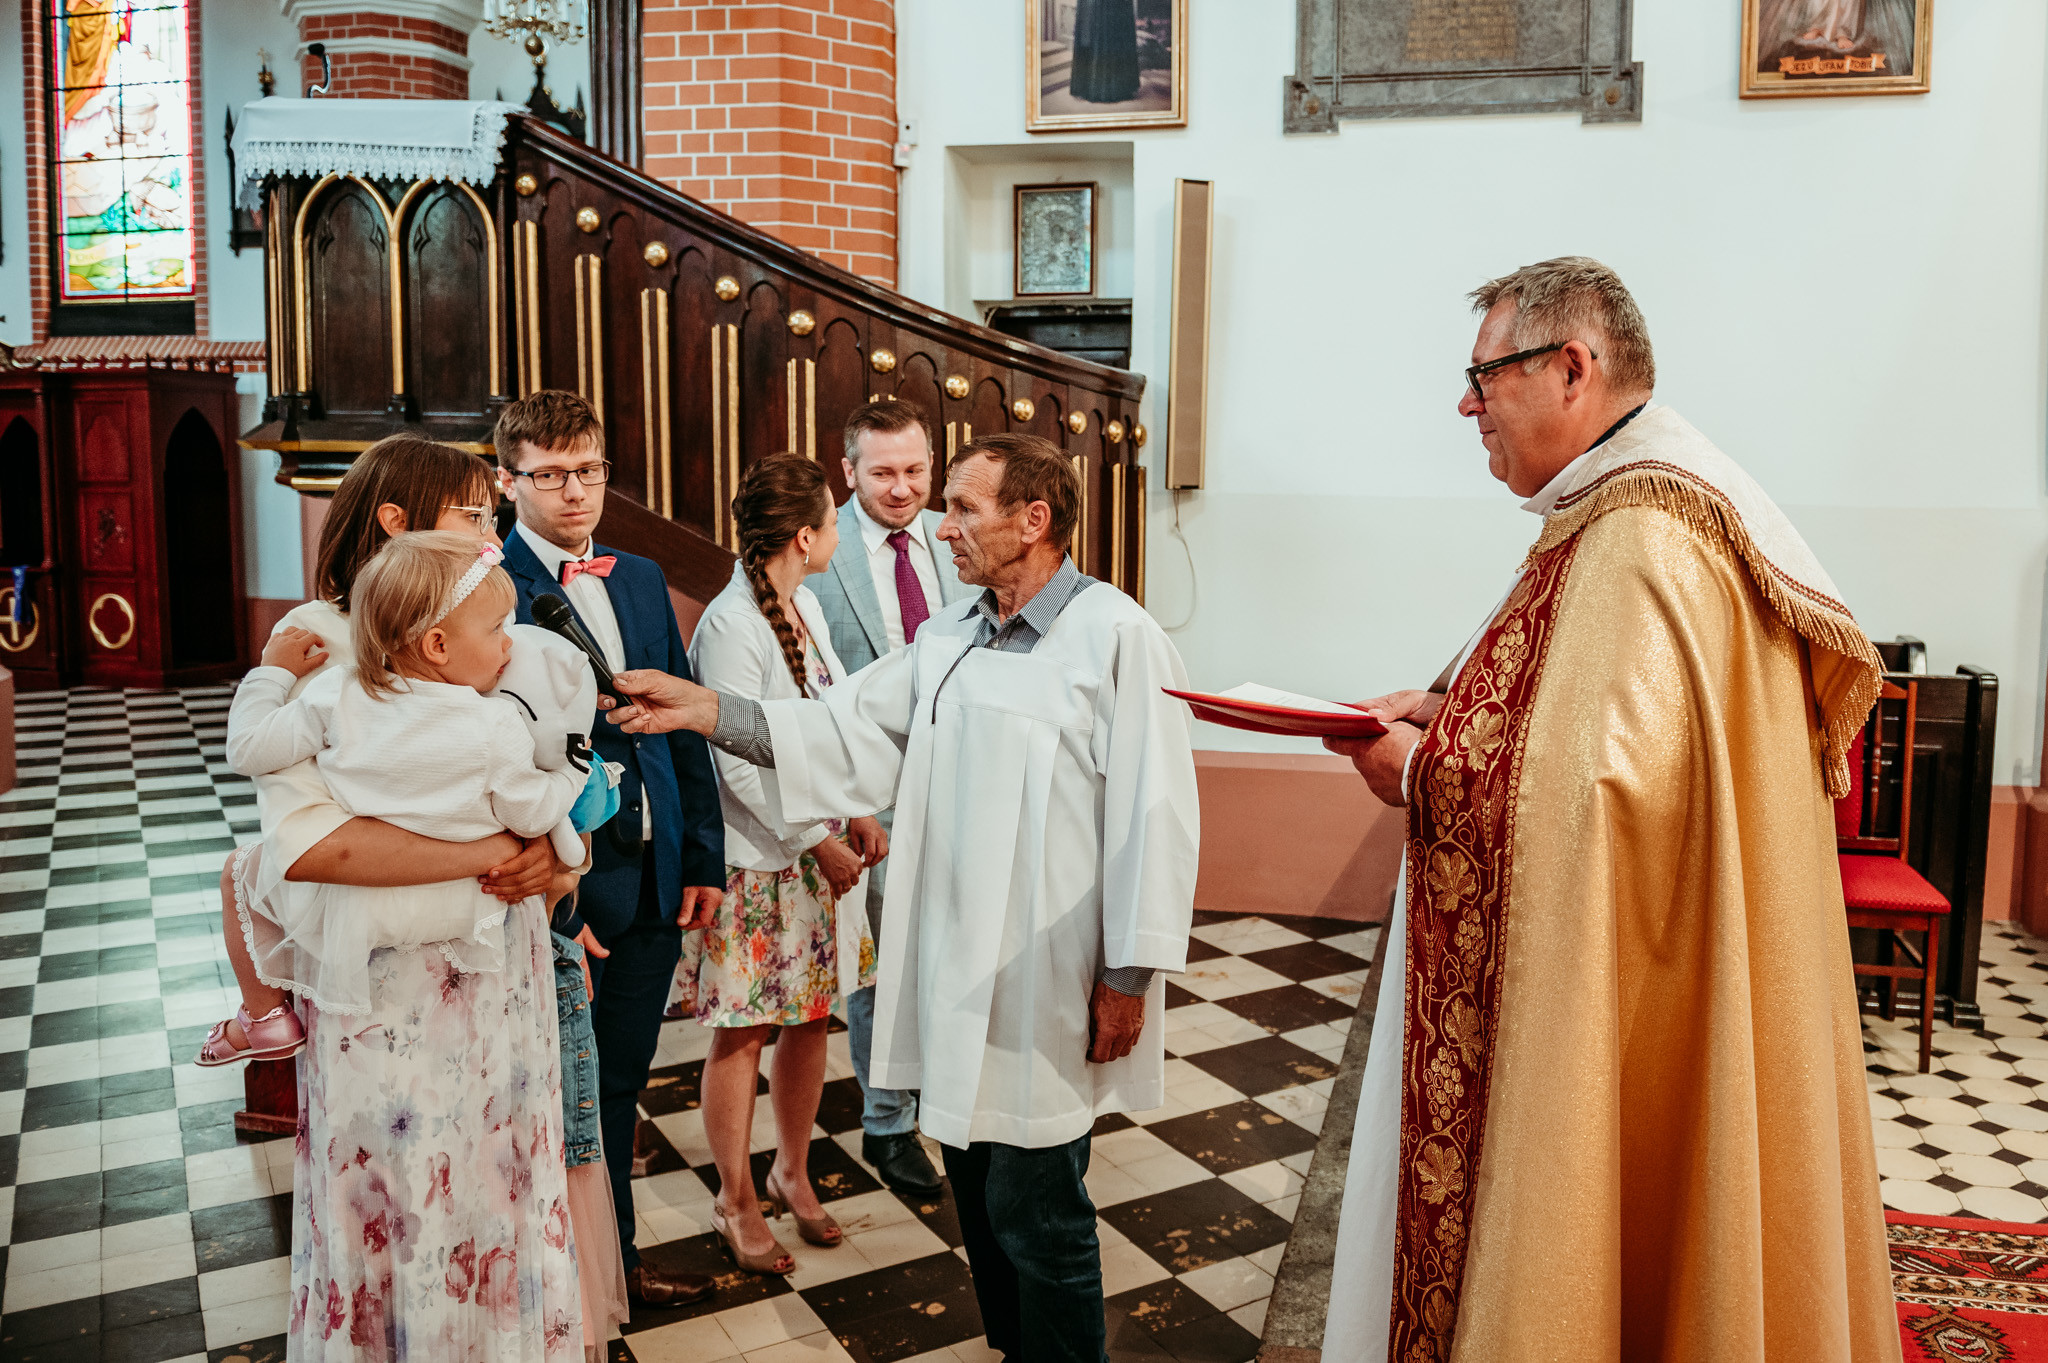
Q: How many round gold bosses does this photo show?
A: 11